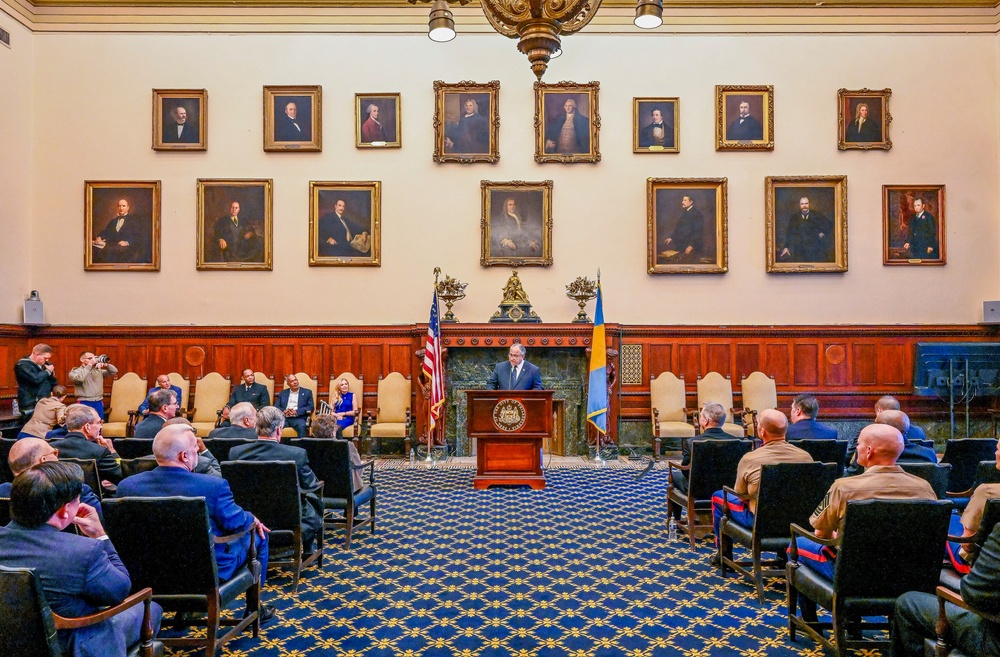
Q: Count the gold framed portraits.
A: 15